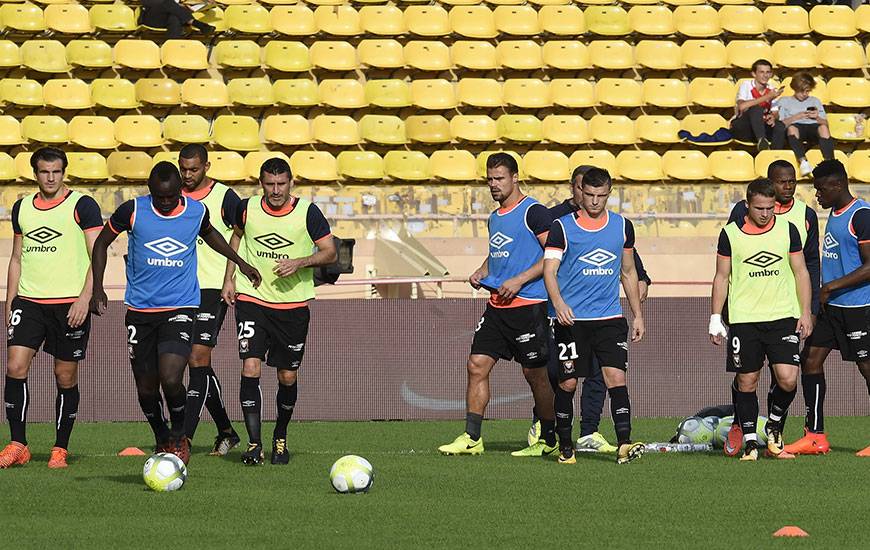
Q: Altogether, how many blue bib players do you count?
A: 4